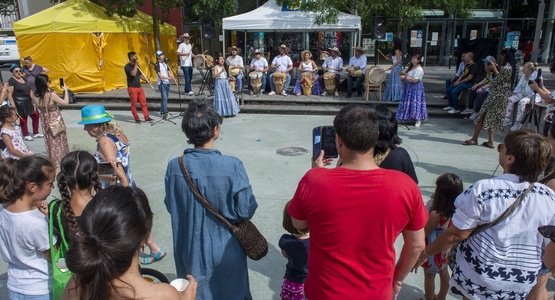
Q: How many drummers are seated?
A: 6